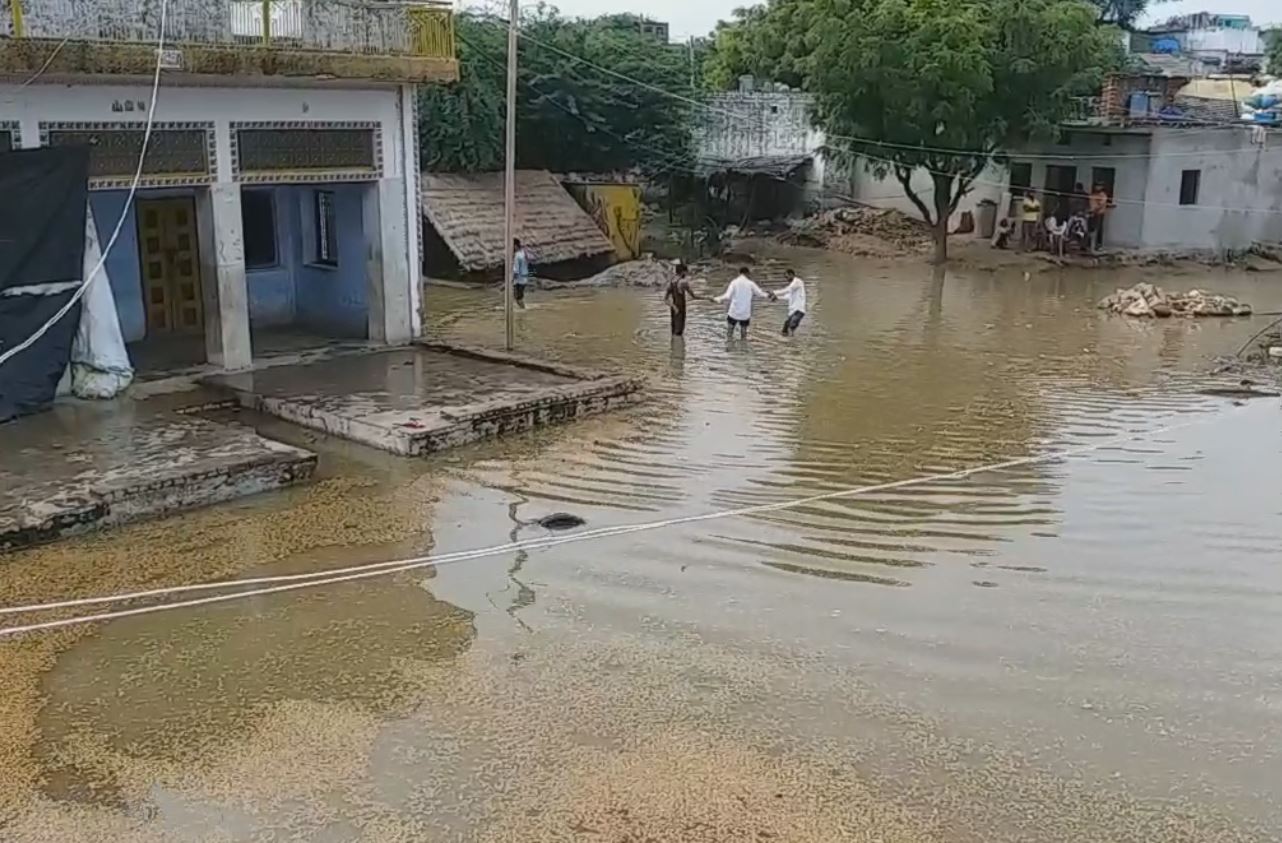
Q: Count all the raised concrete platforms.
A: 2